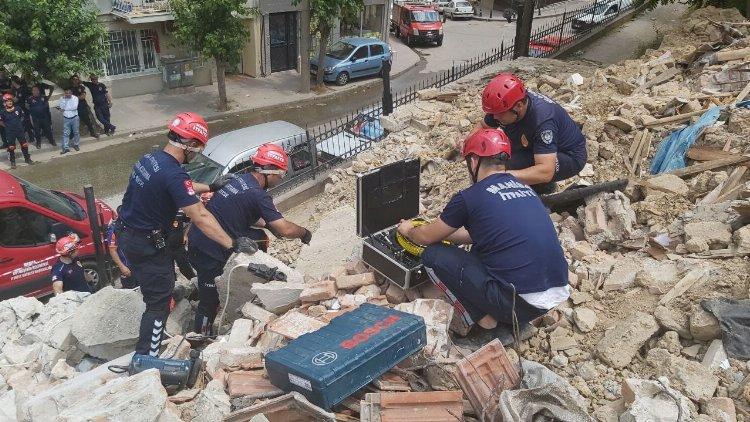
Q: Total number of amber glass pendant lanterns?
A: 0